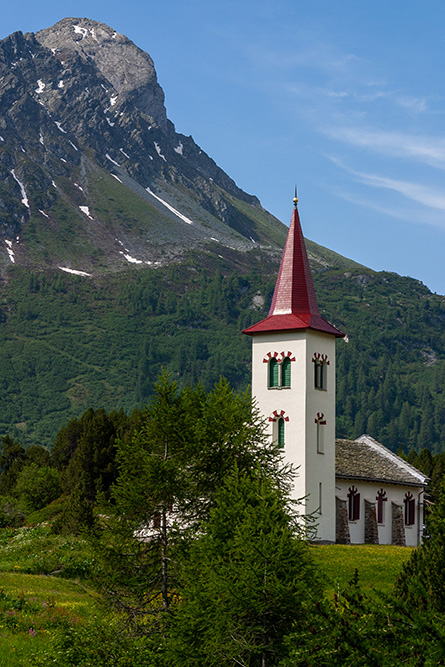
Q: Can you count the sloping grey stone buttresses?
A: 3